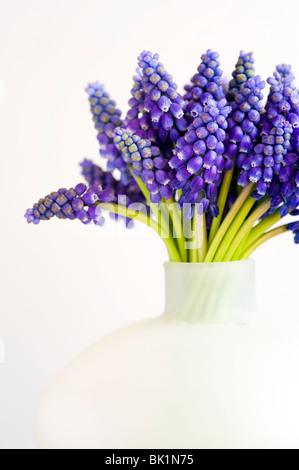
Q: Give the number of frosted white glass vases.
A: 1